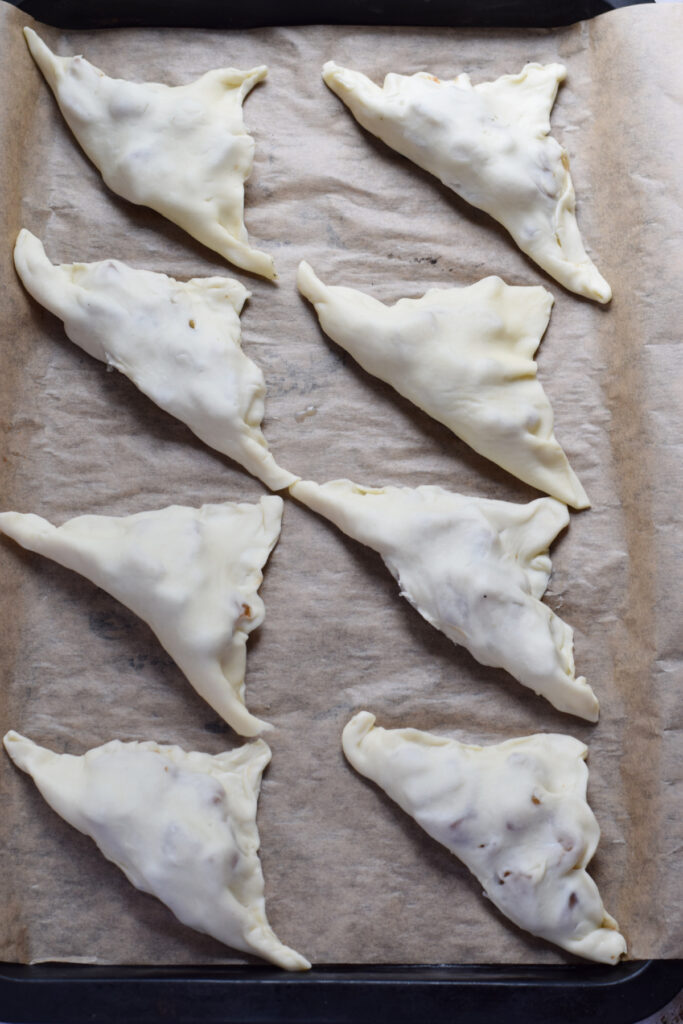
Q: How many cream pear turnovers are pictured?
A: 8